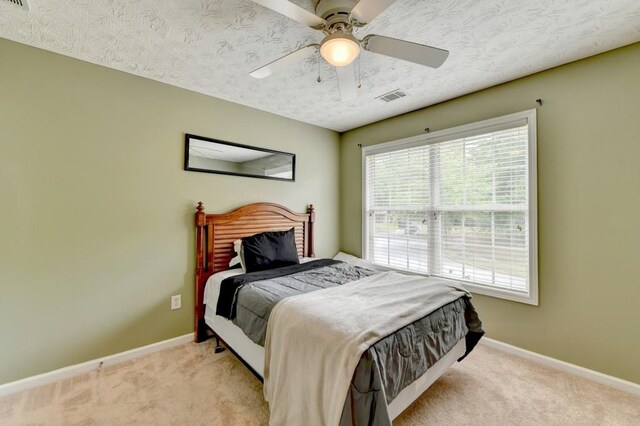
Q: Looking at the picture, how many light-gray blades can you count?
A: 5